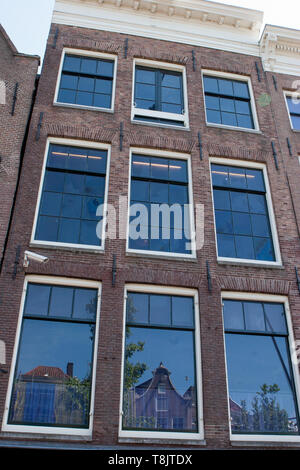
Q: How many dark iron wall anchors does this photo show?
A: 15